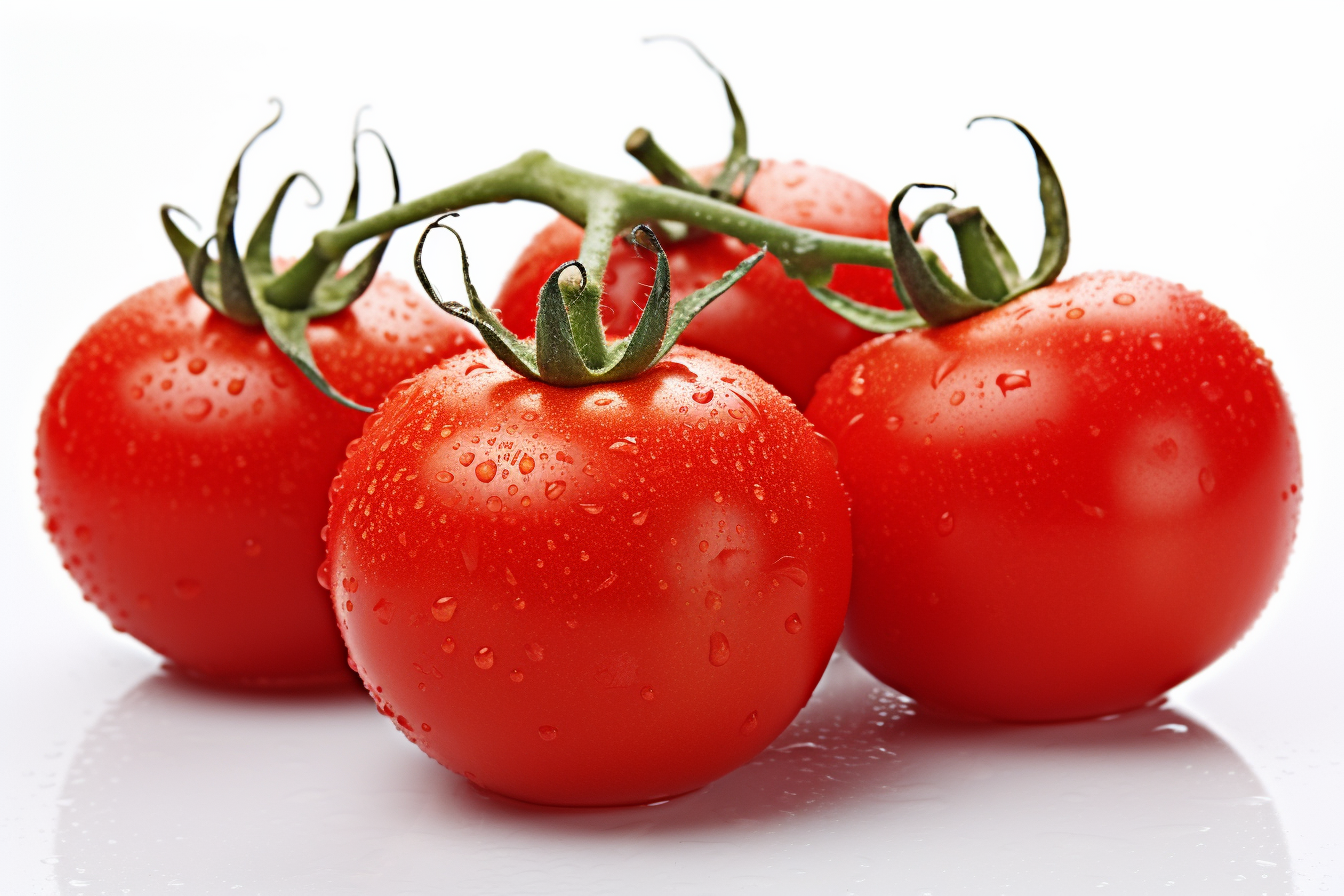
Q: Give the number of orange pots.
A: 0